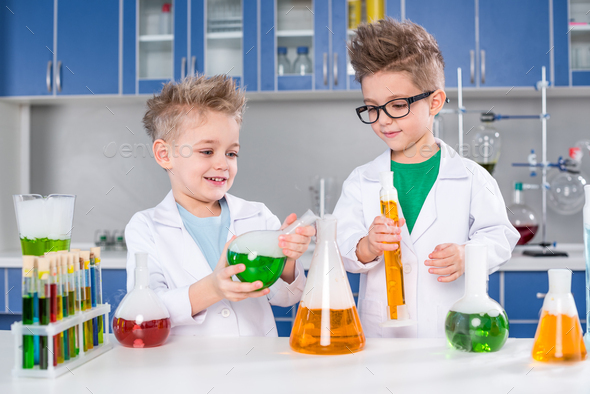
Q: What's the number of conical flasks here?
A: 2